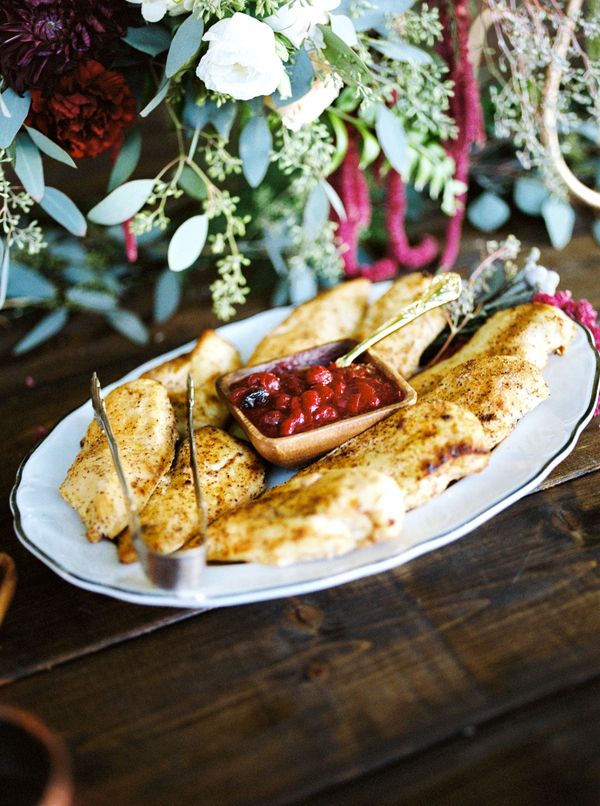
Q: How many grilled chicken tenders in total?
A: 9